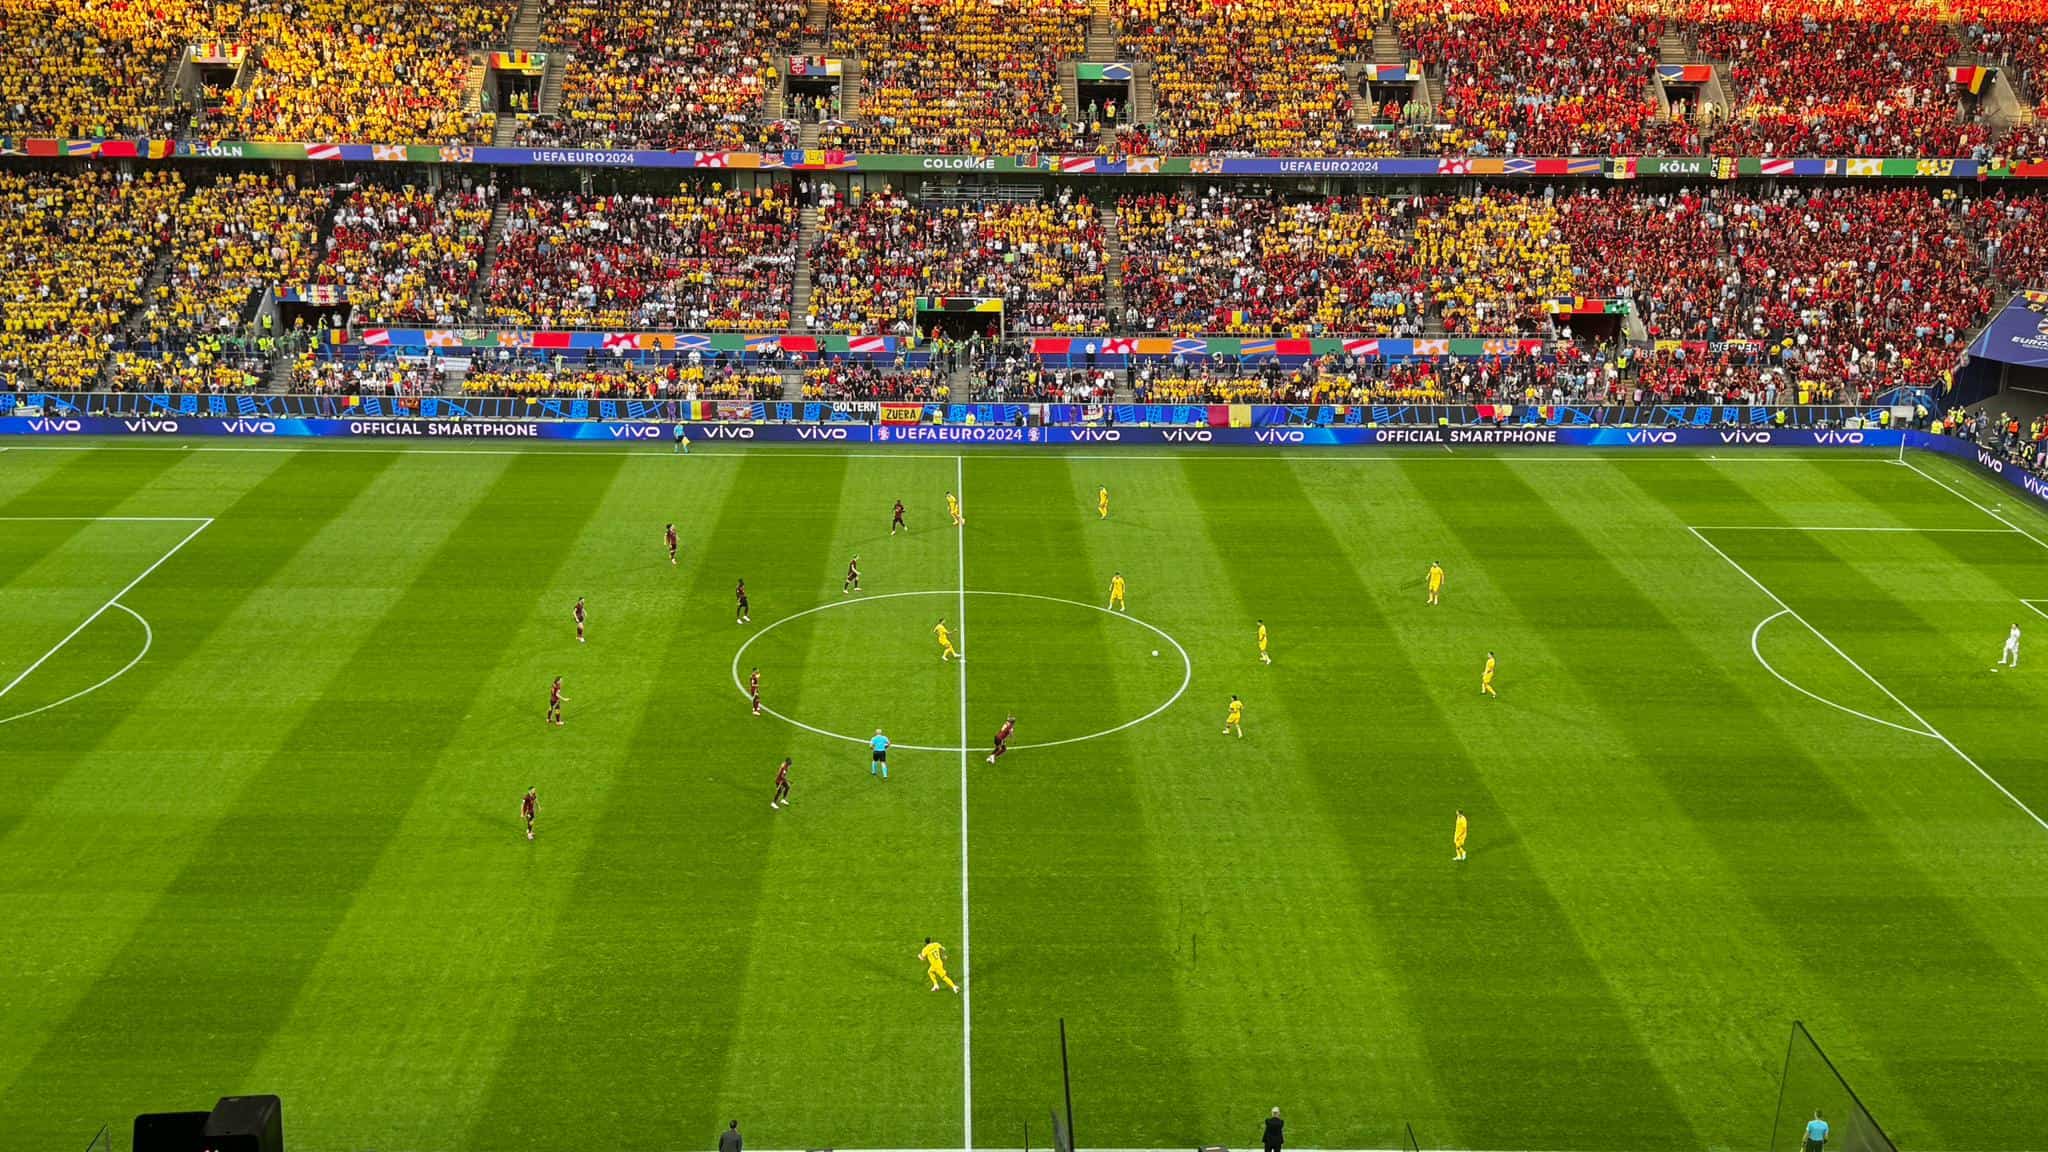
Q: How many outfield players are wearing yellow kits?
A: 10